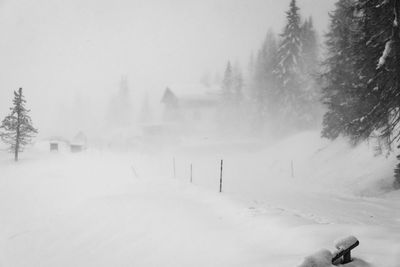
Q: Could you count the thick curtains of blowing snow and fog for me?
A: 1